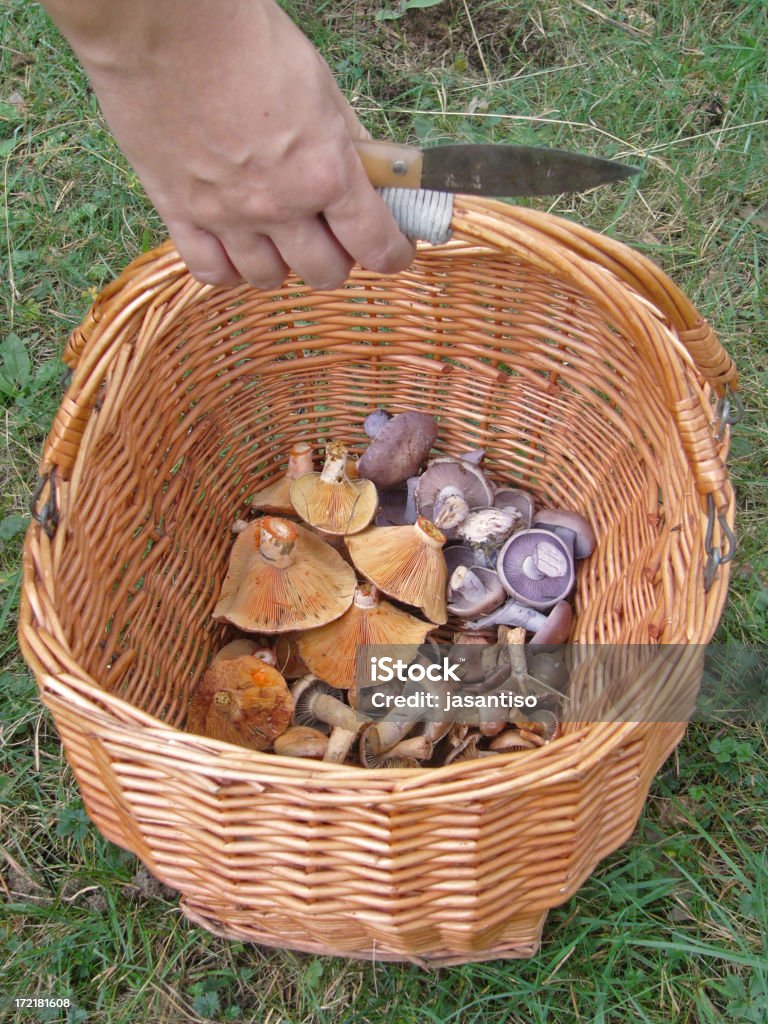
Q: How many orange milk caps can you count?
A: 6